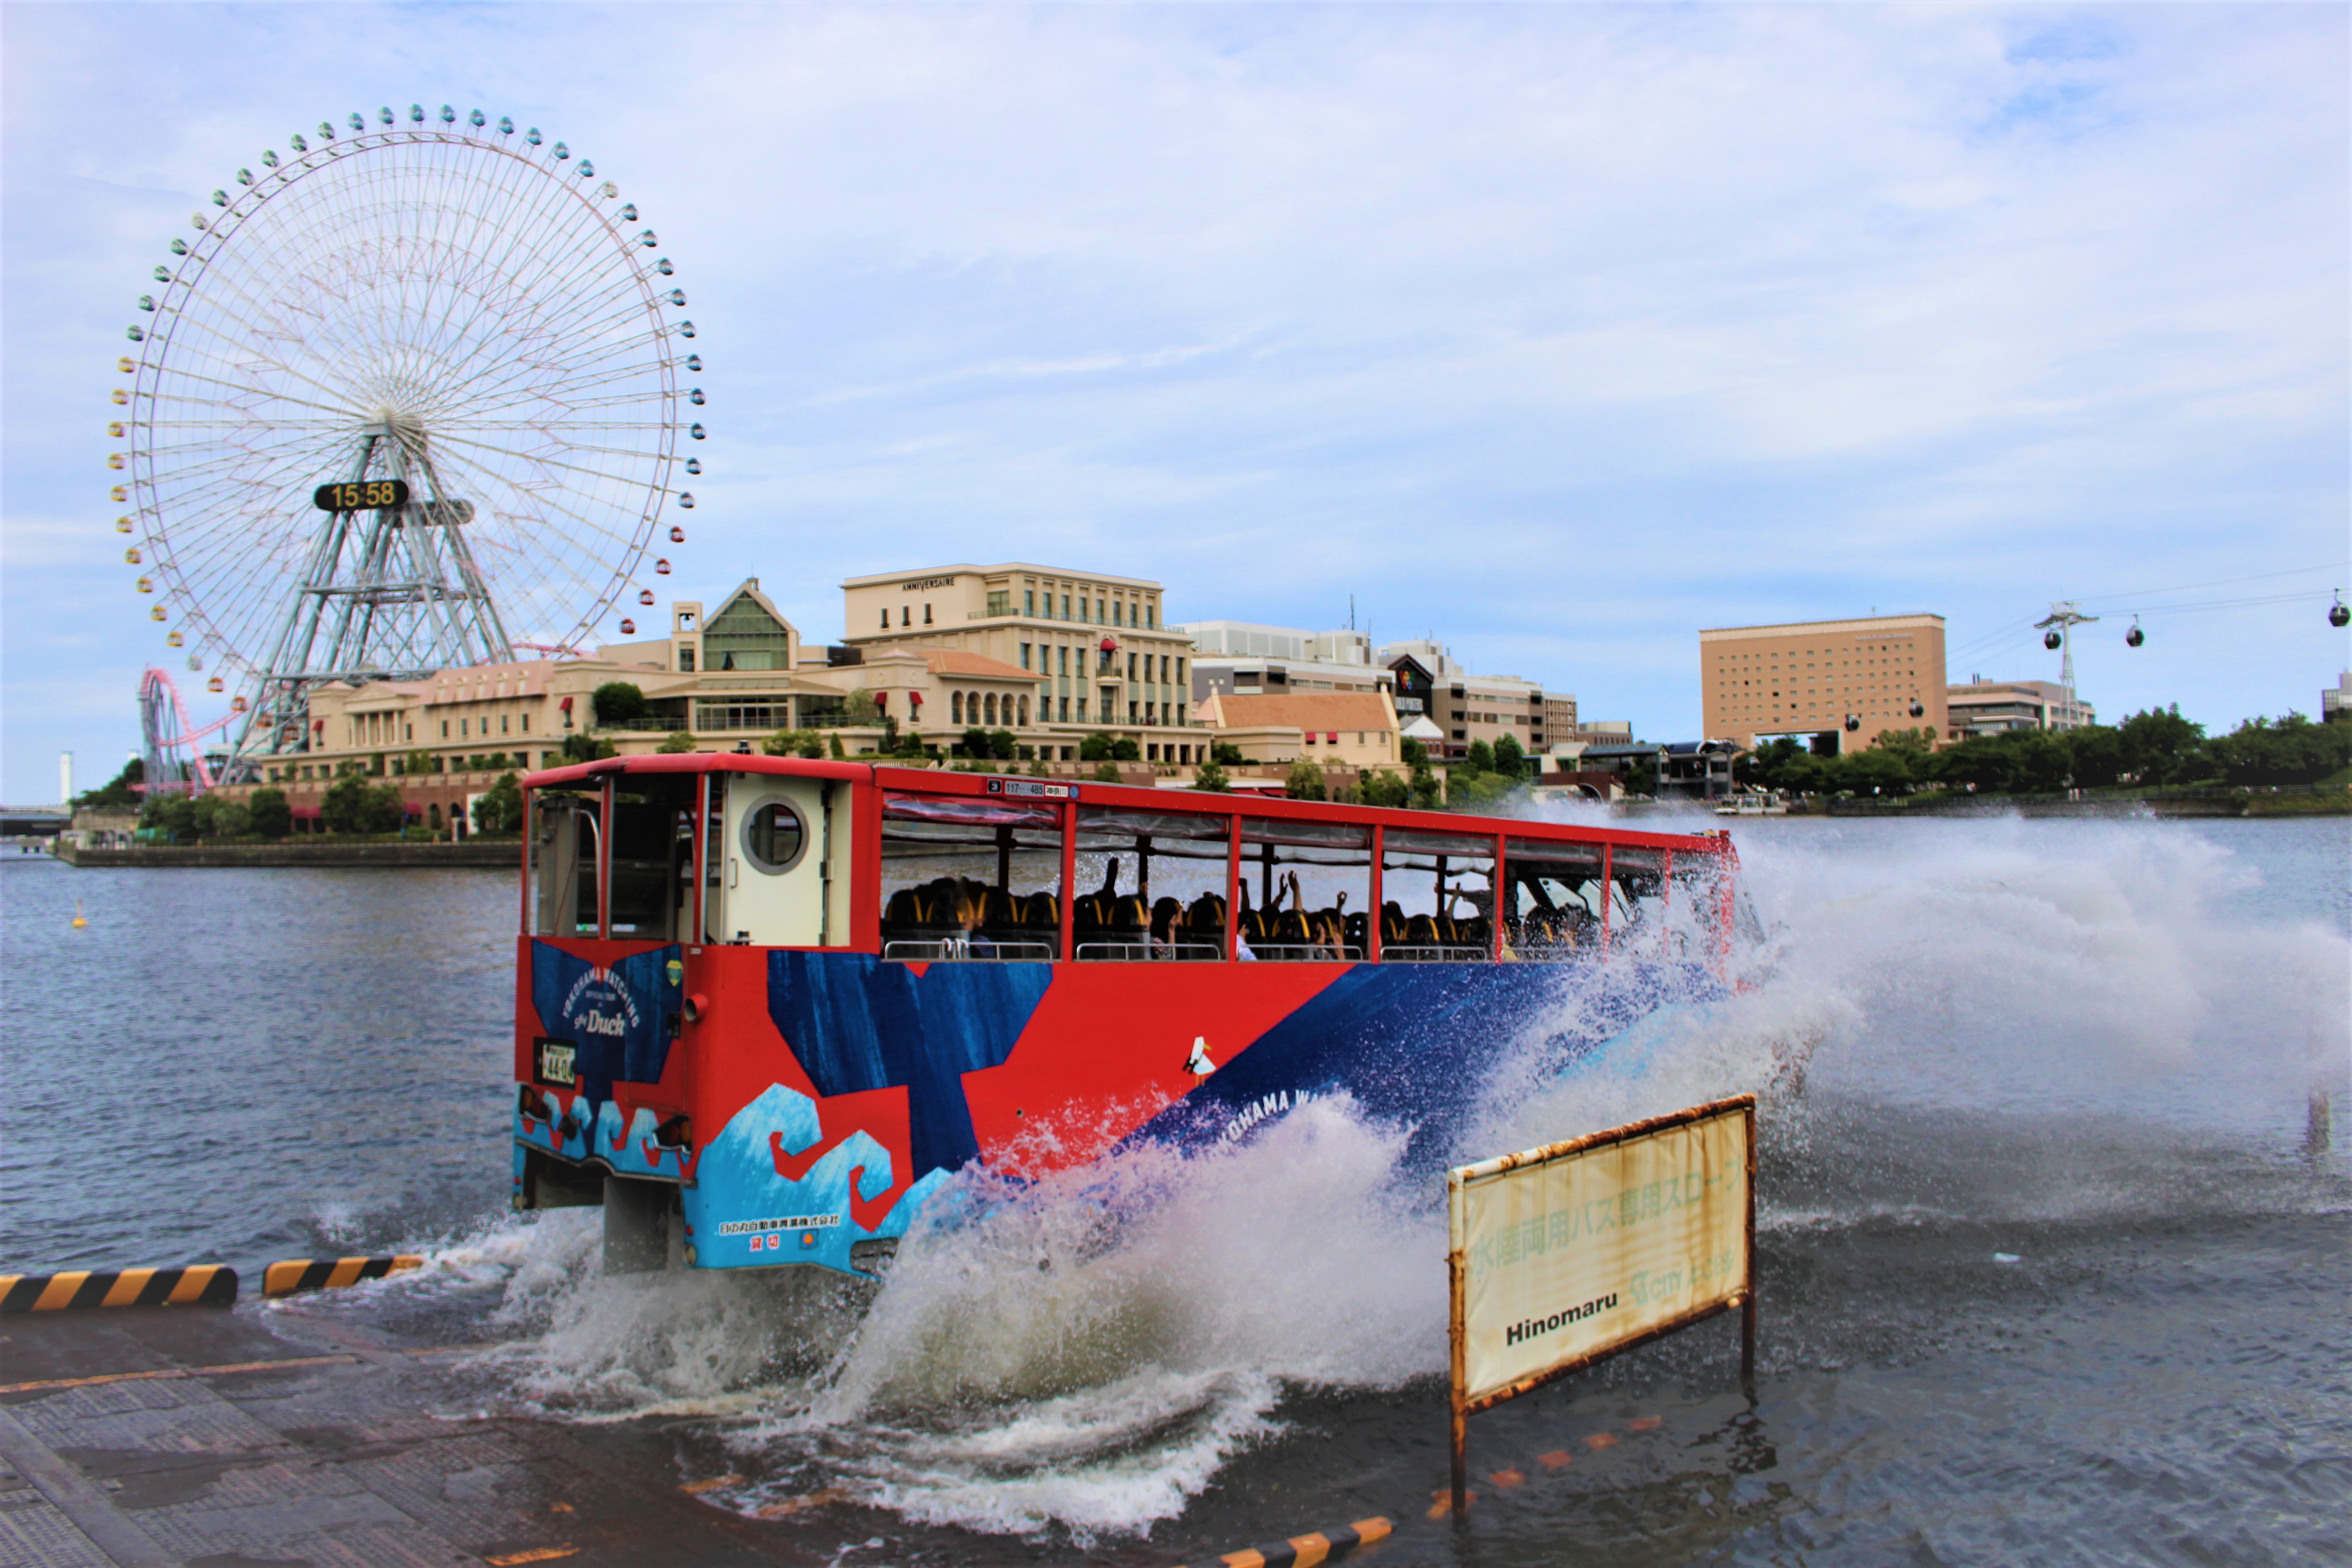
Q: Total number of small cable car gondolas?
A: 5